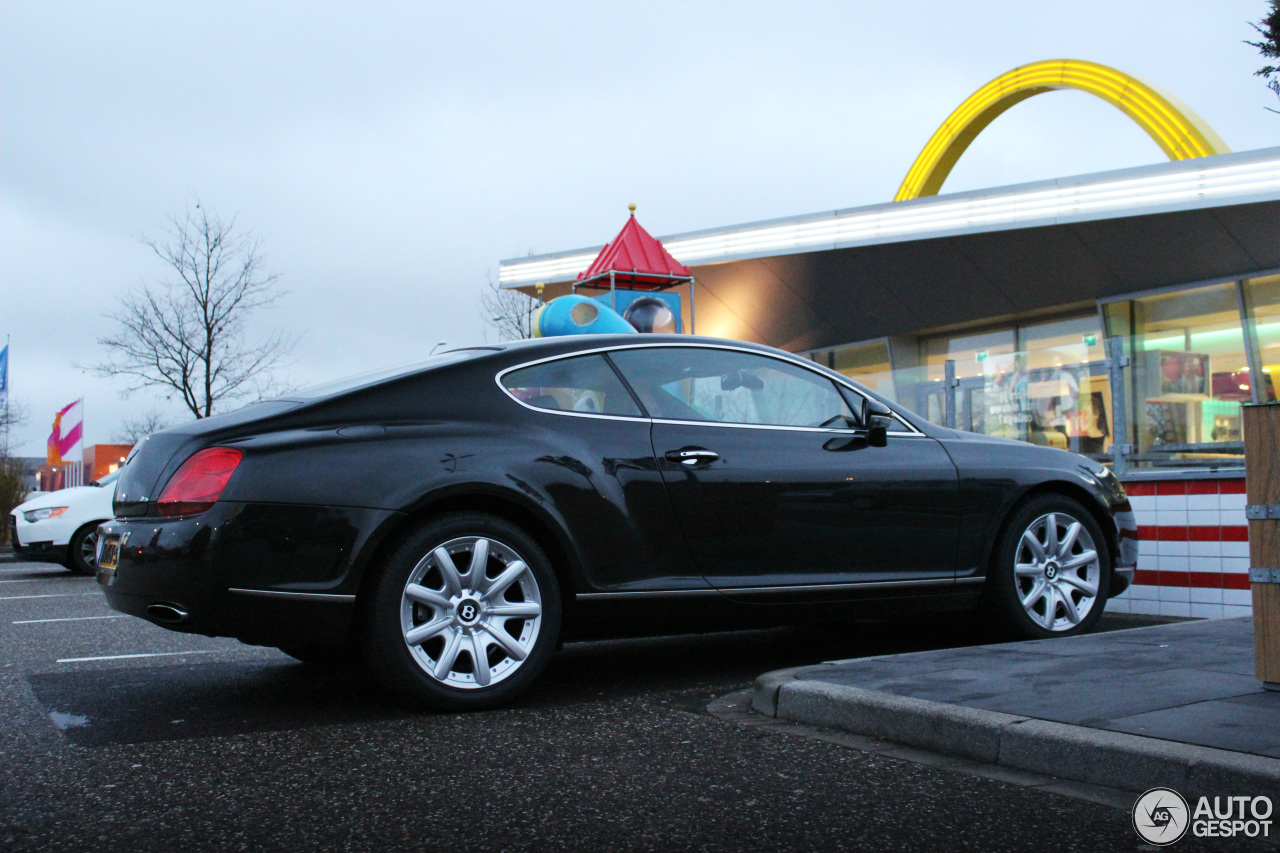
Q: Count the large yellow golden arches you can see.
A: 1